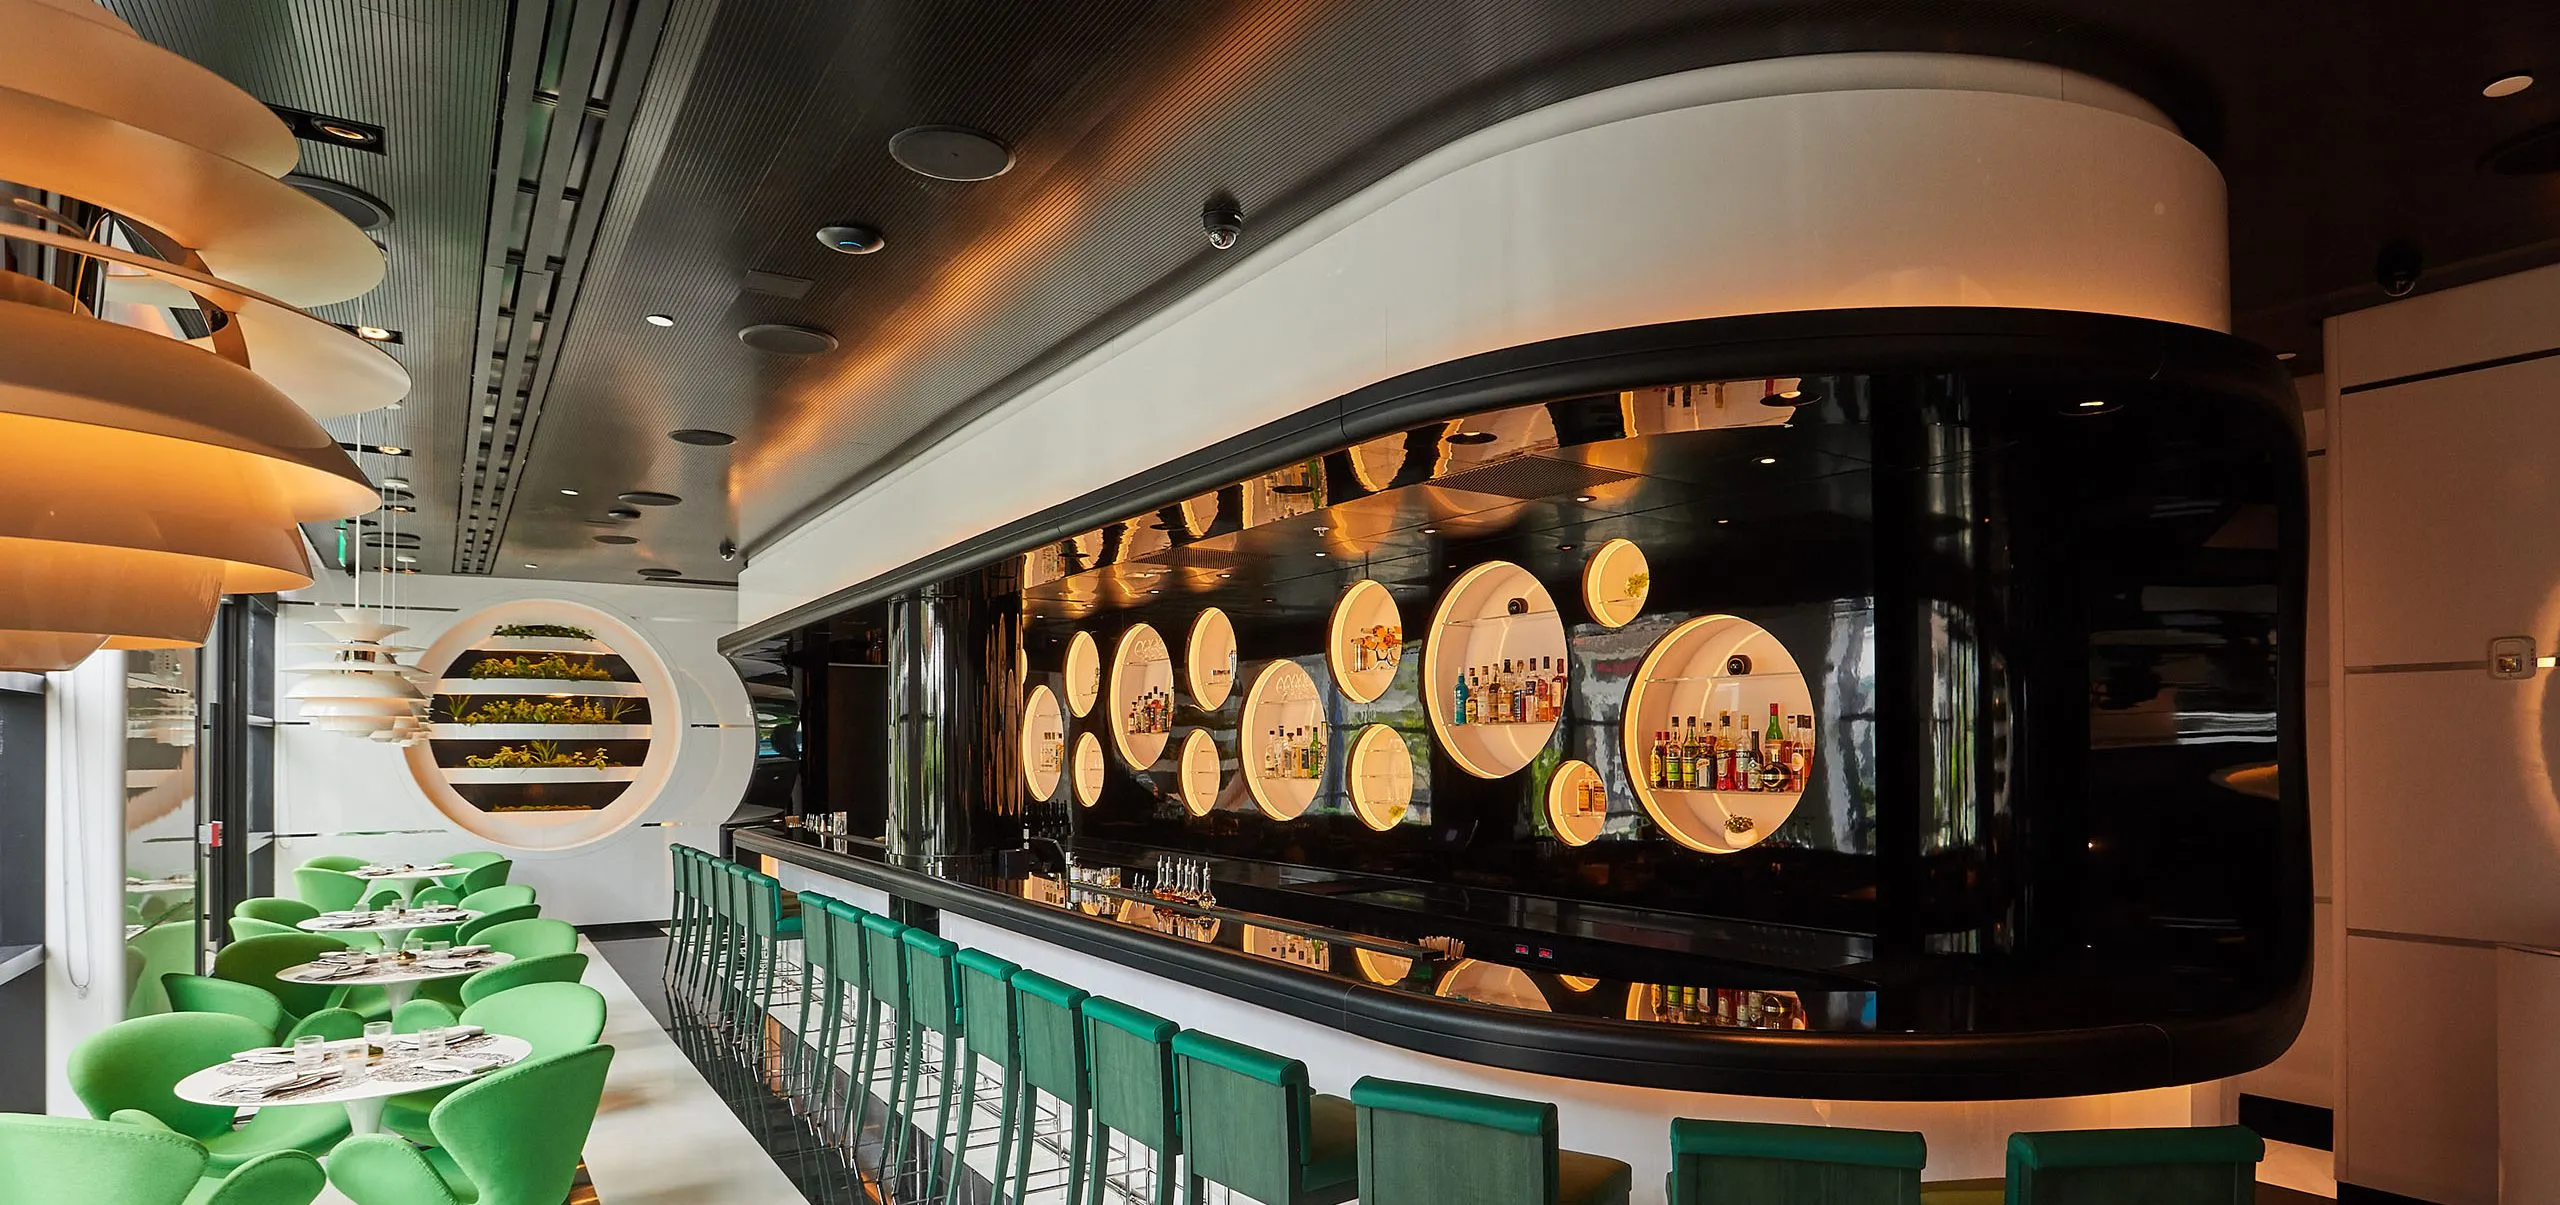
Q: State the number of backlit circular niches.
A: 14